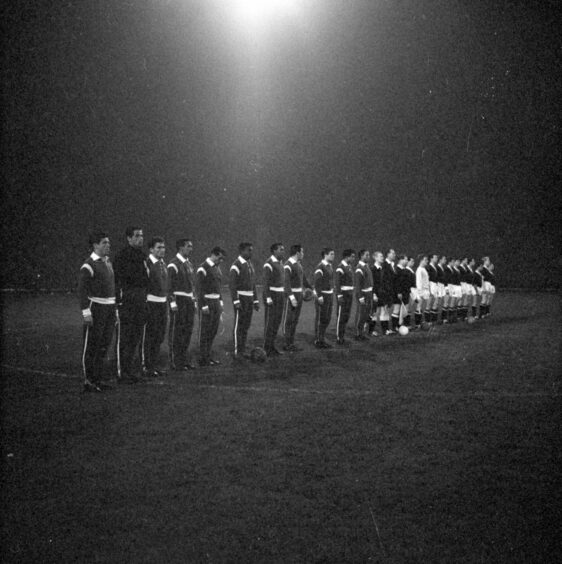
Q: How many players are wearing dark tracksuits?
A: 11